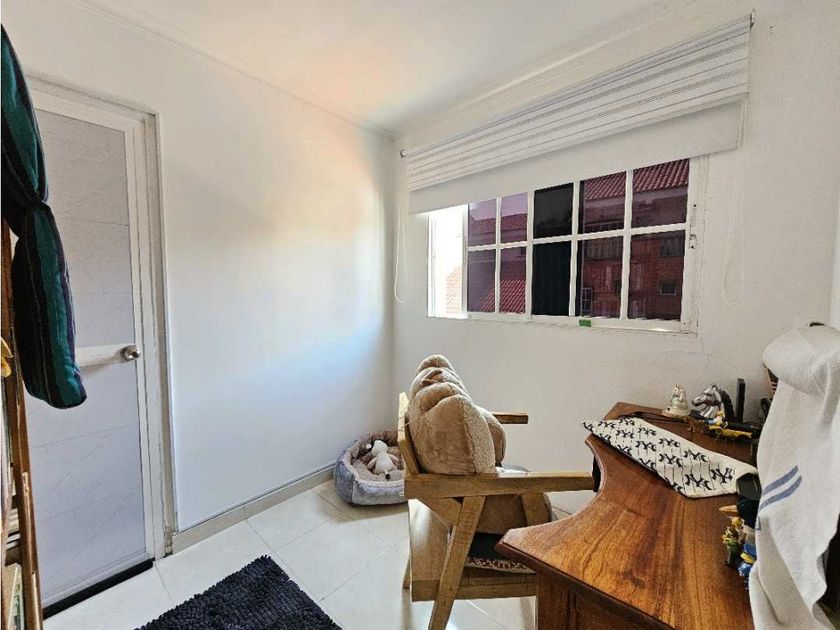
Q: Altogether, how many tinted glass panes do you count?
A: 10